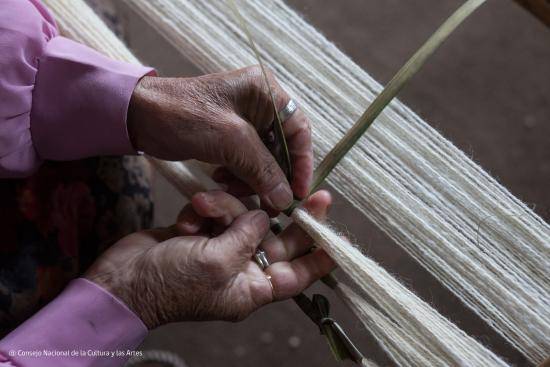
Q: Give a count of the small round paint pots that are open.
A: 0